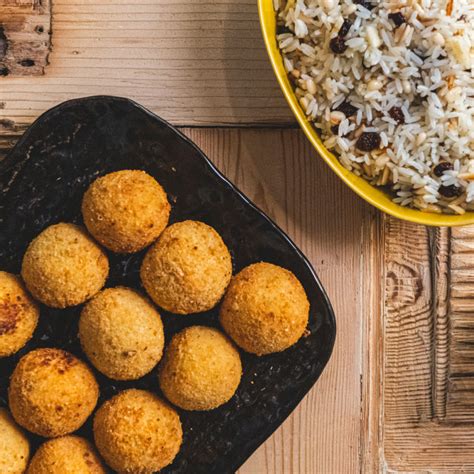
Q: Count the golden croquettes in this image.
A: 11